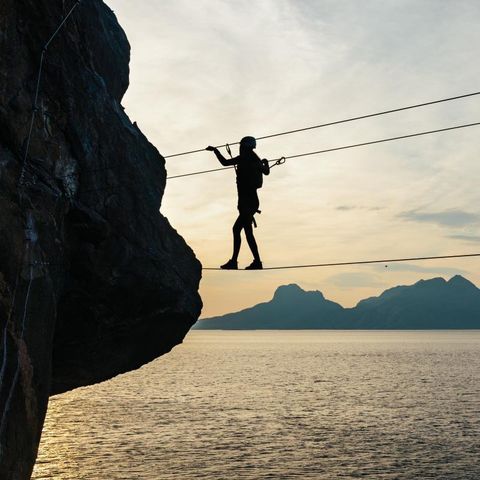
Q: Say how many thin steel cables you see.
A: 3